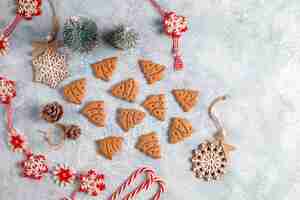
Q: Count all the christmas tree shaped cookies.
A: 11